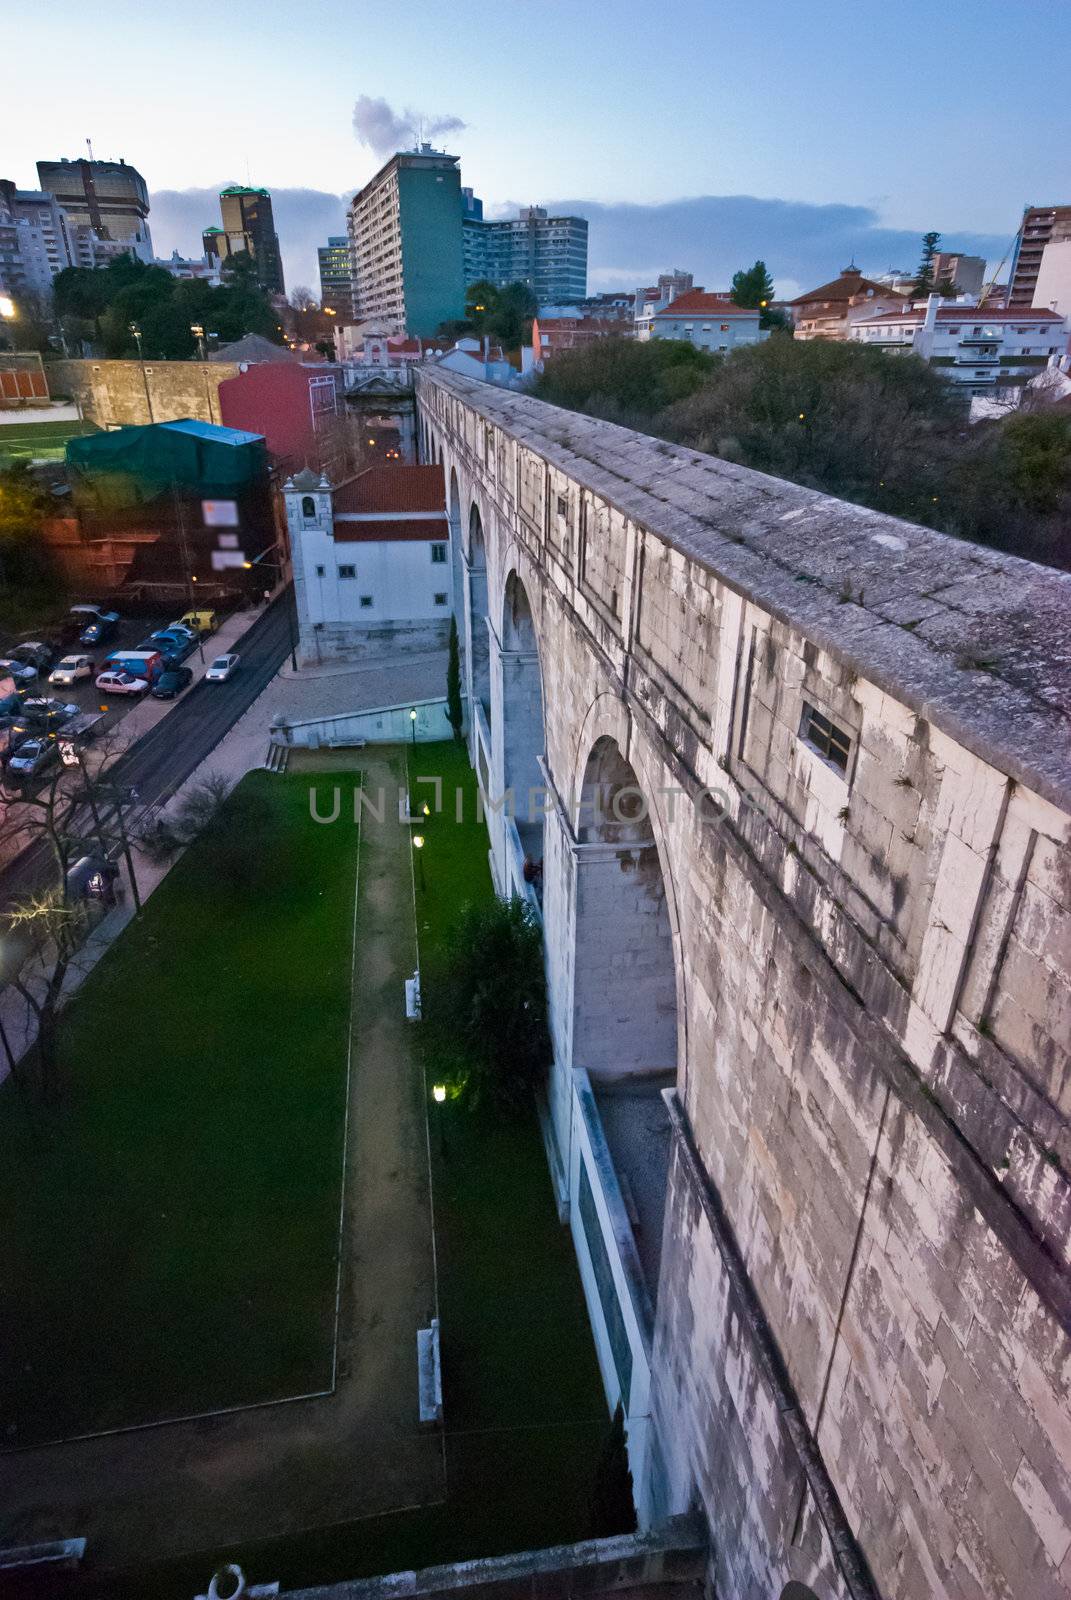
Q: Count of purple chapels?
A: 0